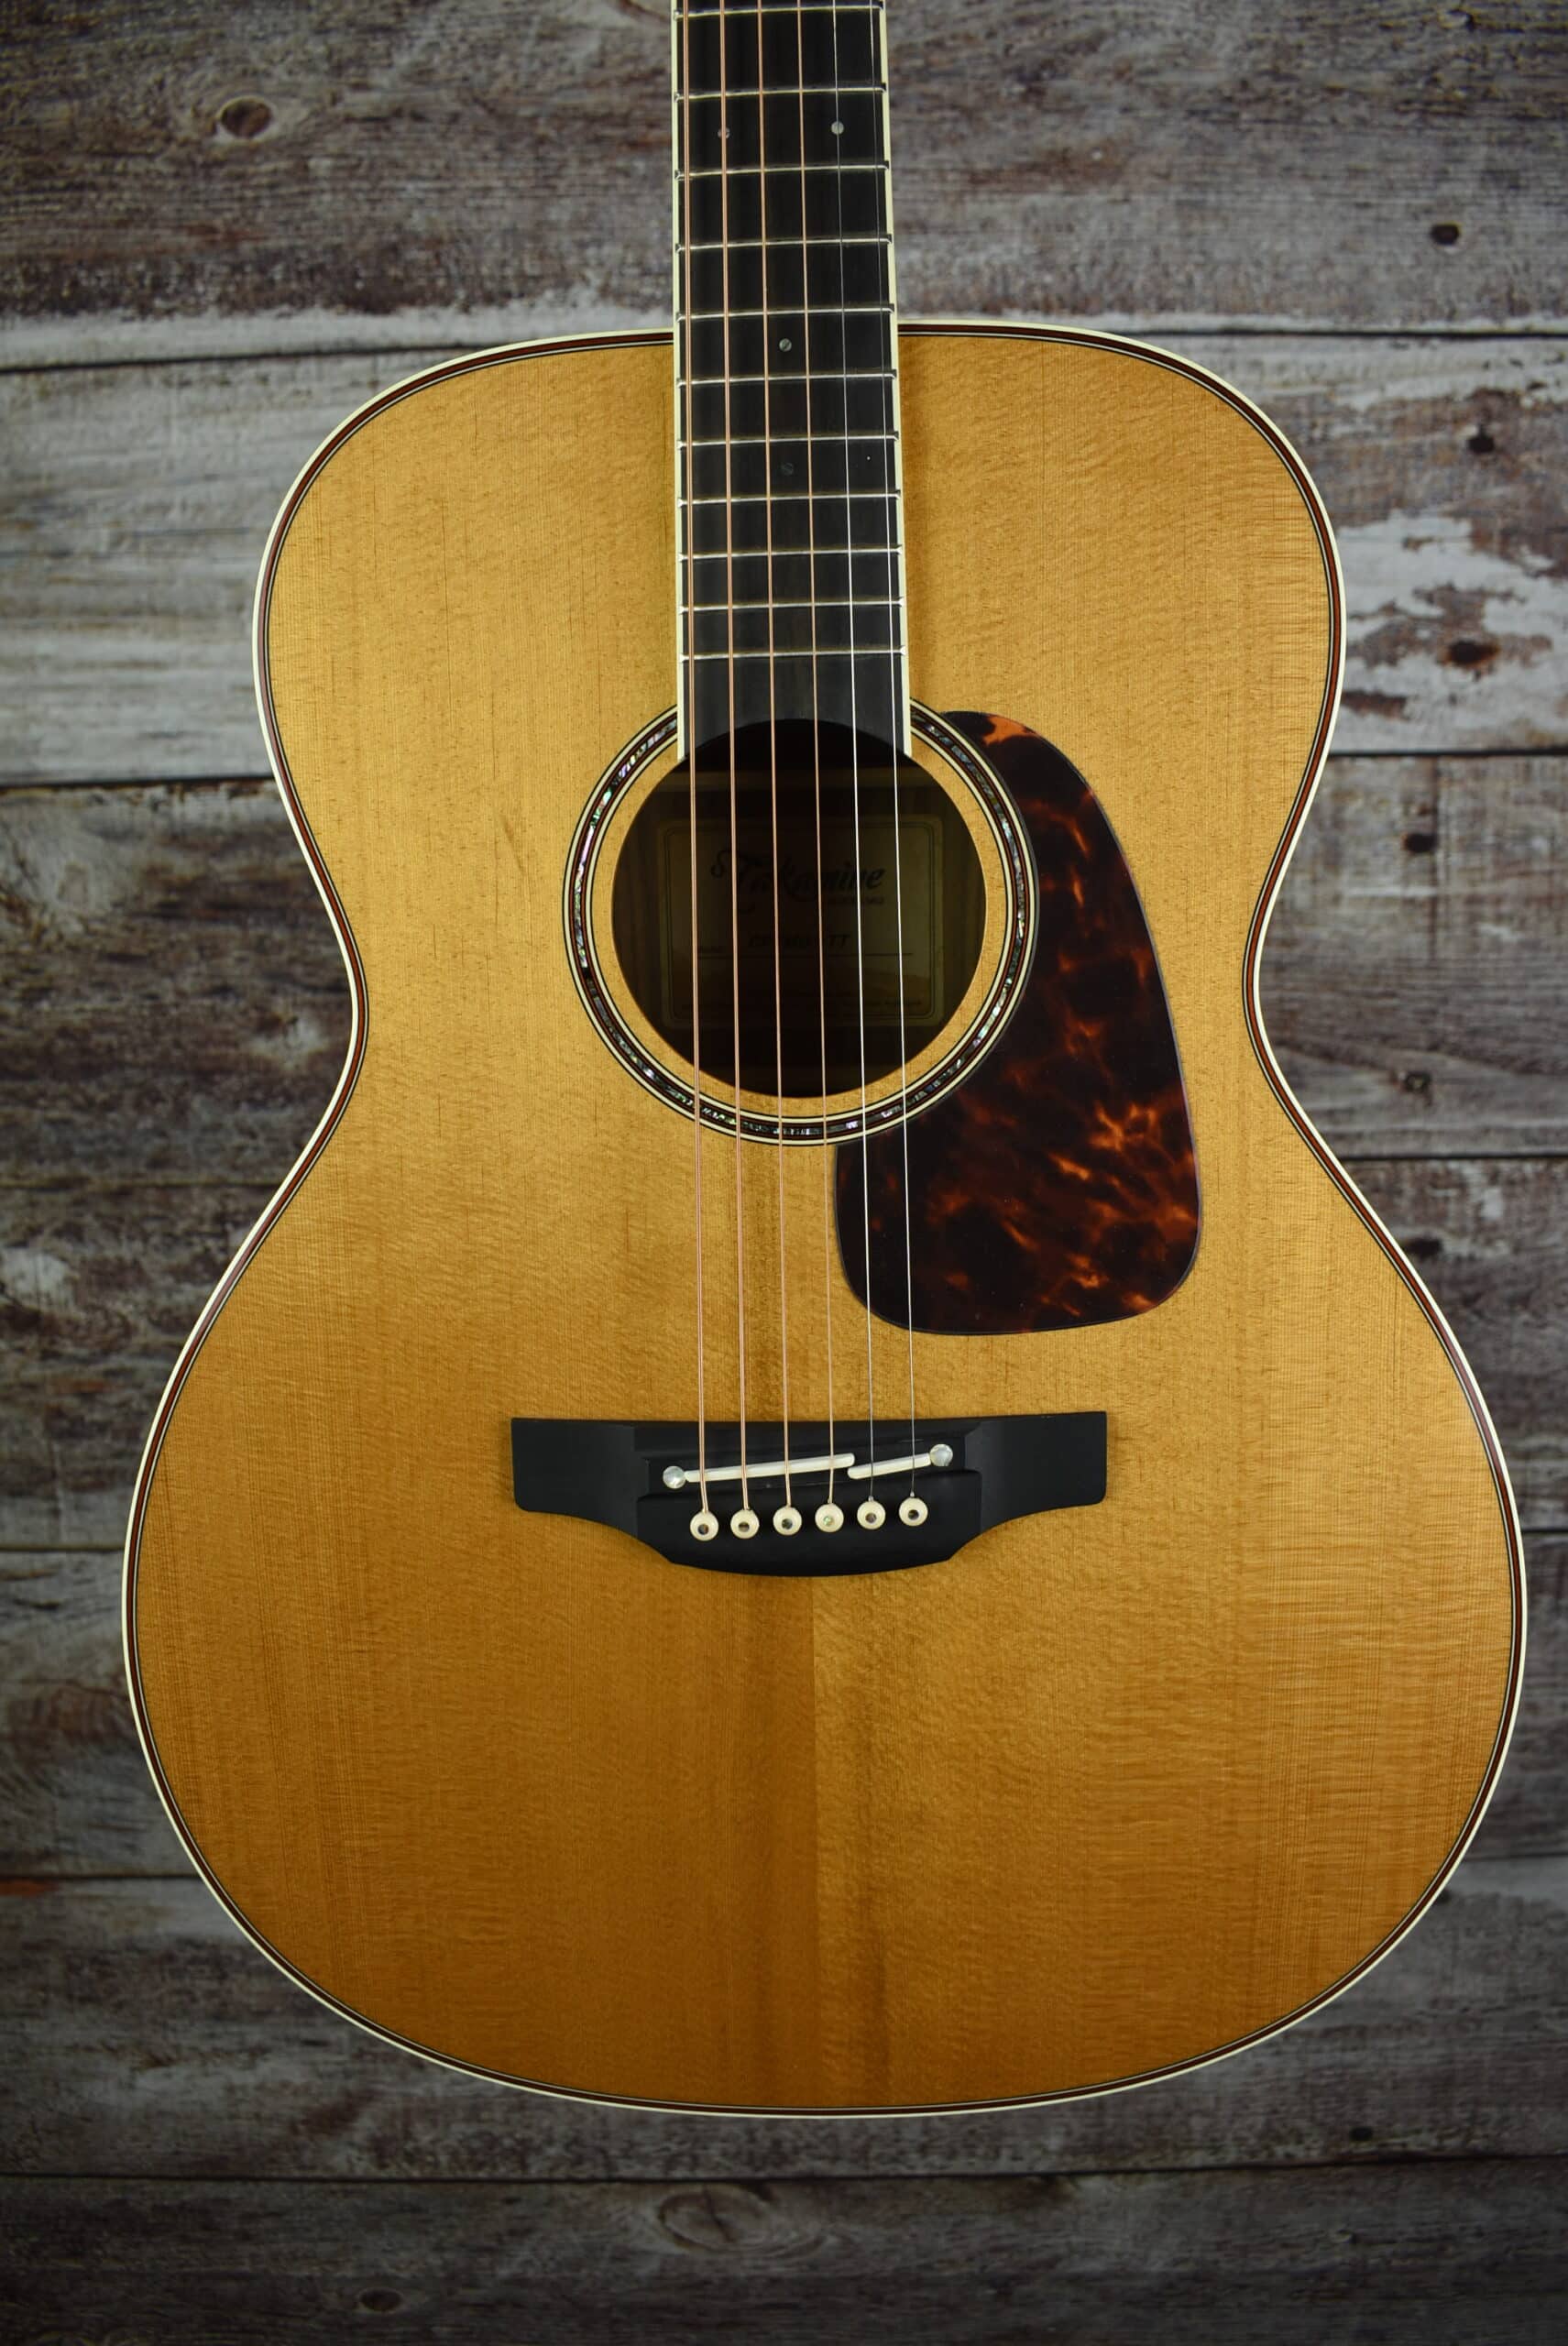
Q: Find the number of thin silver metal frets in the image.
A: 11